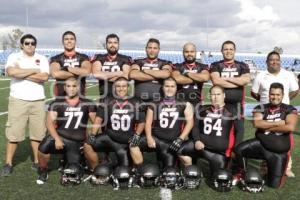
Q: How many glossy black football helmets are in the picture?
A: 8